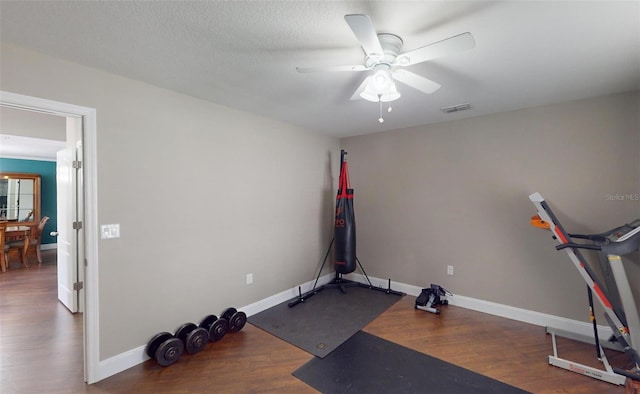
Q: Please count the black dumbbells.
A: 4